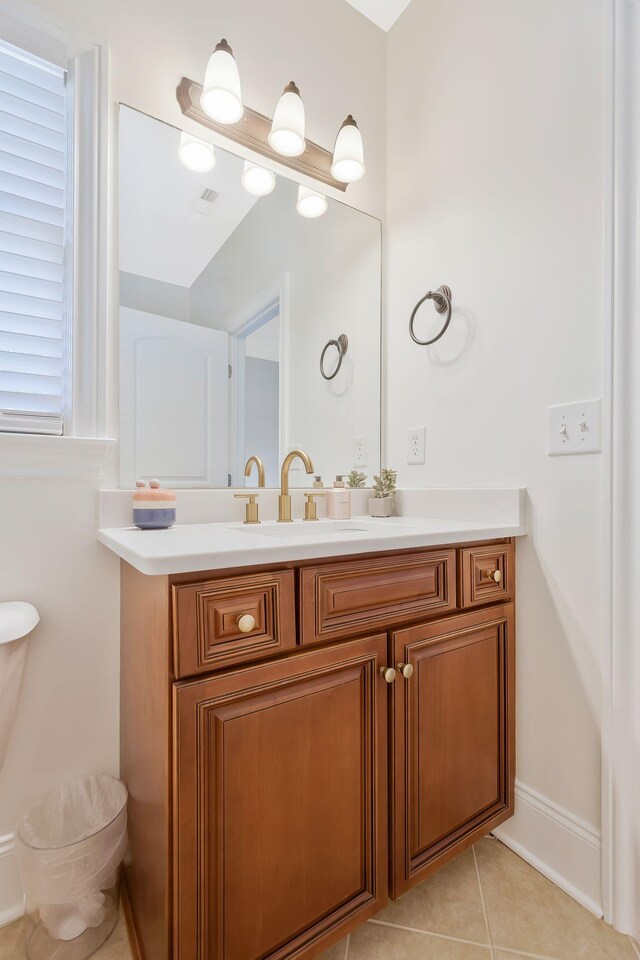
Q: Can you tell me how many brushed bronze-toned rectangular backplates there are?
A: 1